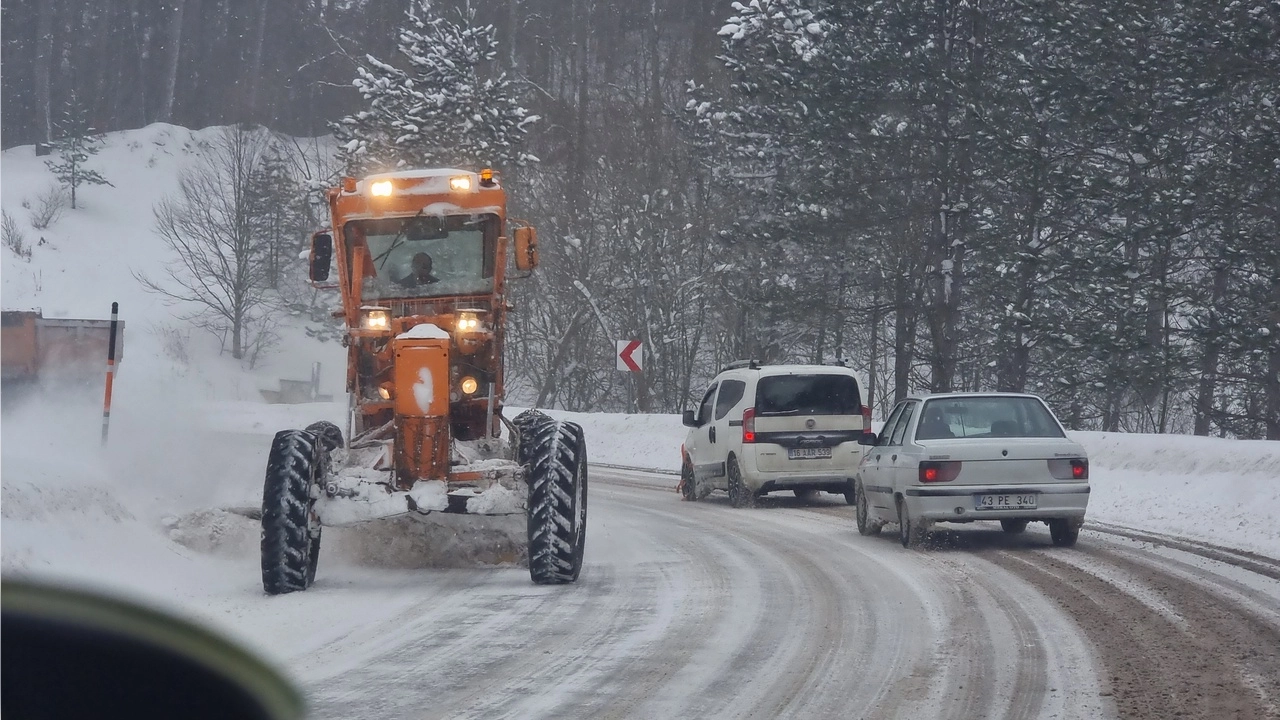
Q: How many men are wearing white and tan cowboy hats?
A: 0